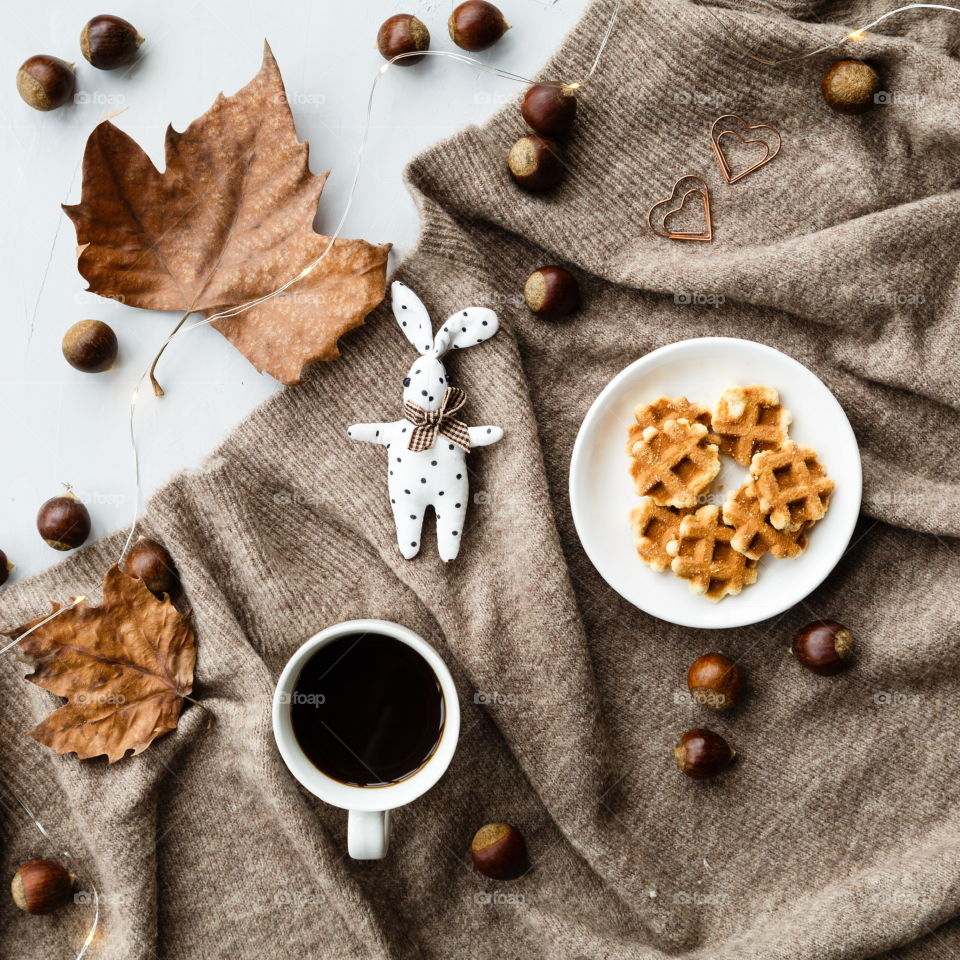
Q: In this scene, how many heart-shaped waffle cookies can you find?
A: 0